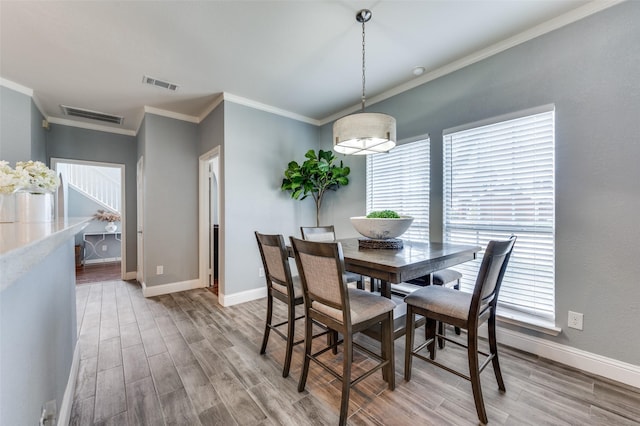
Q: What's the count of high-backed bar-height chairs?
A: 4